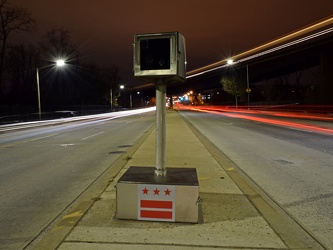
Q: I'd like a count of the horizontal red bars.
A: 2